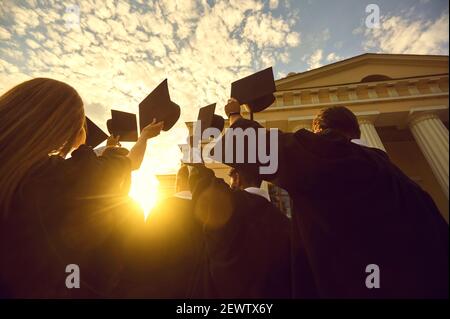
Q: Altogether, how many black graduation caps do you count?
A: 5